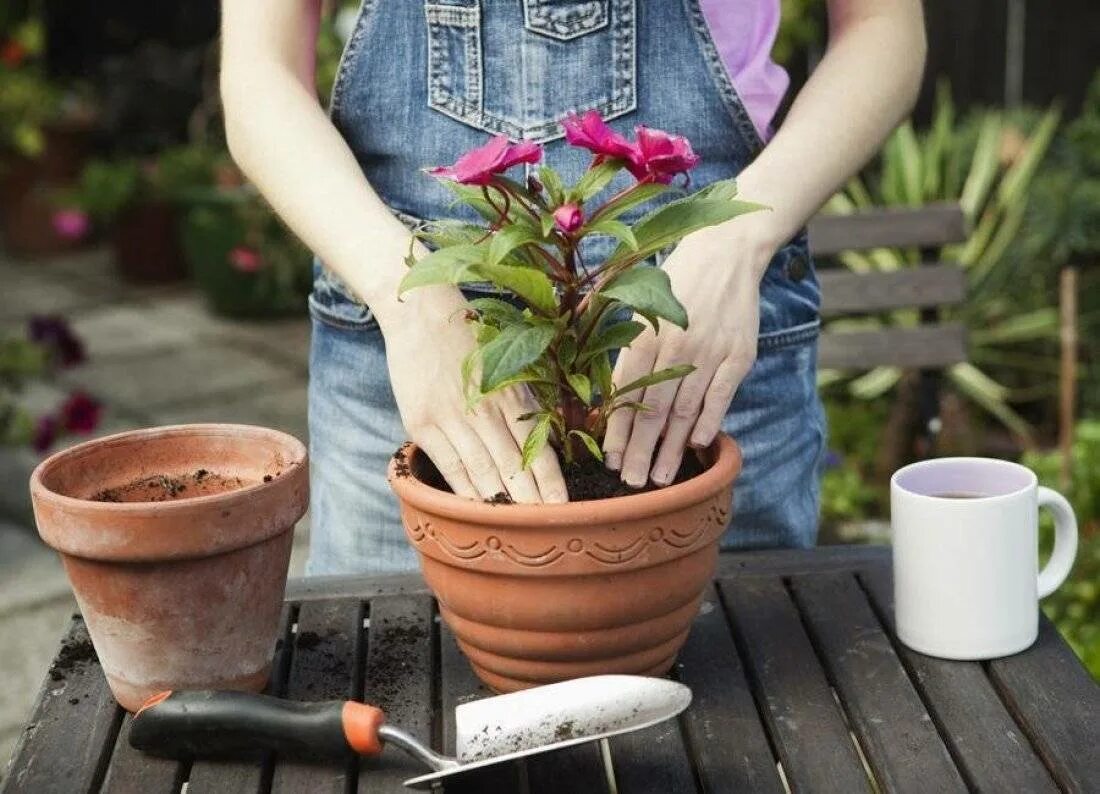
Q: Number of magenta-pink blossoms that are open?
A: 3